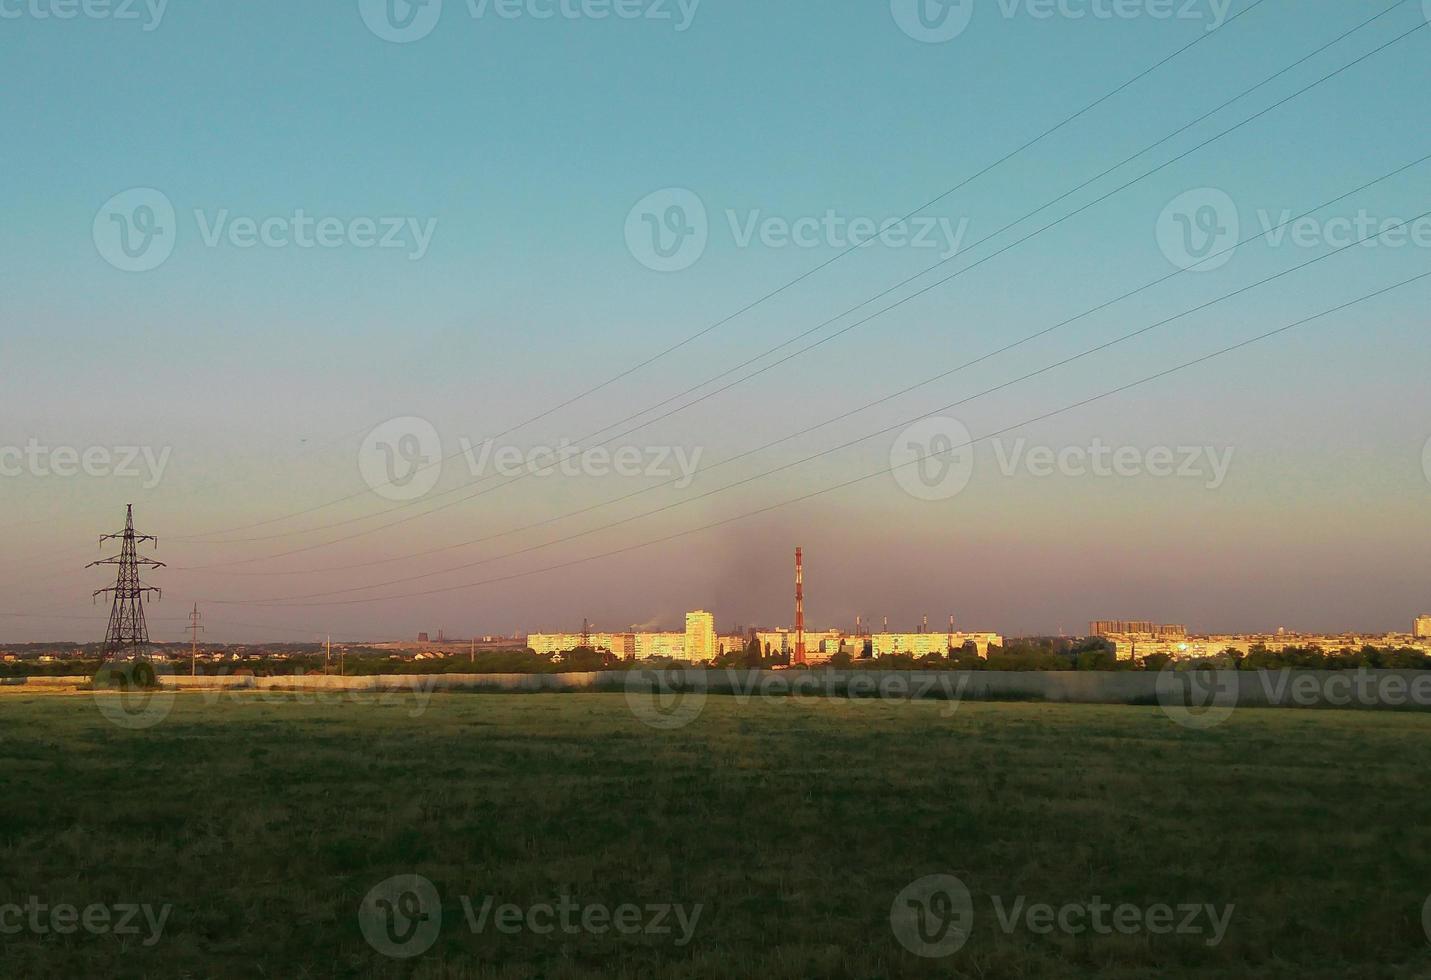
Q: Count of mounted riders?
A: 0